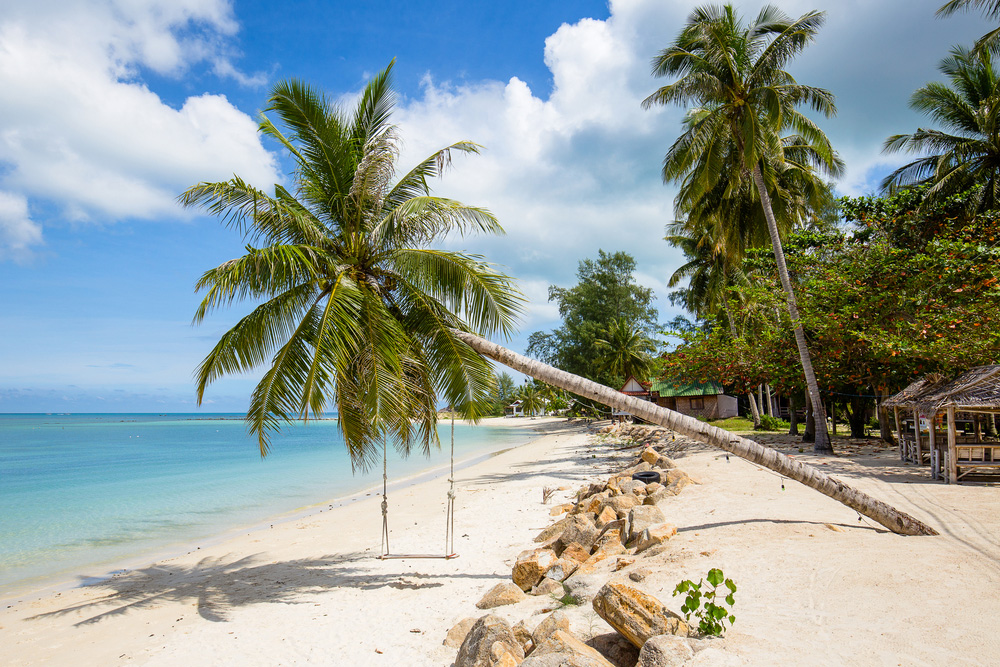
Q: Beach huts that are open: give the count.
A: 2